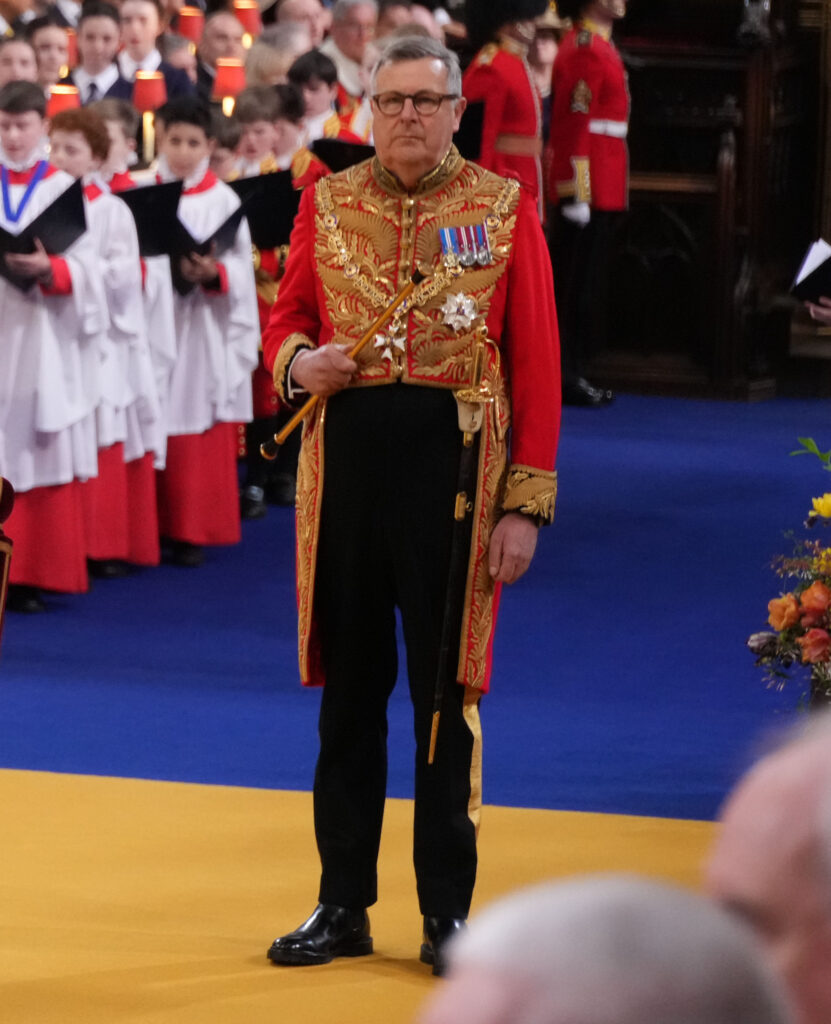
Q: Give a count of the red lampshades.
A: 6